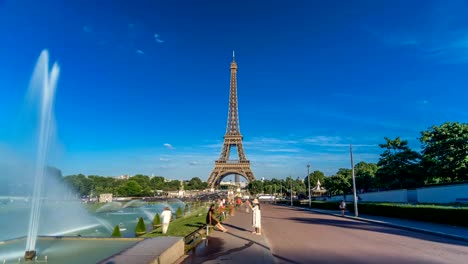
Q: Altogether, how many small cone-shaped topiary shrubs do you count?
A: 4